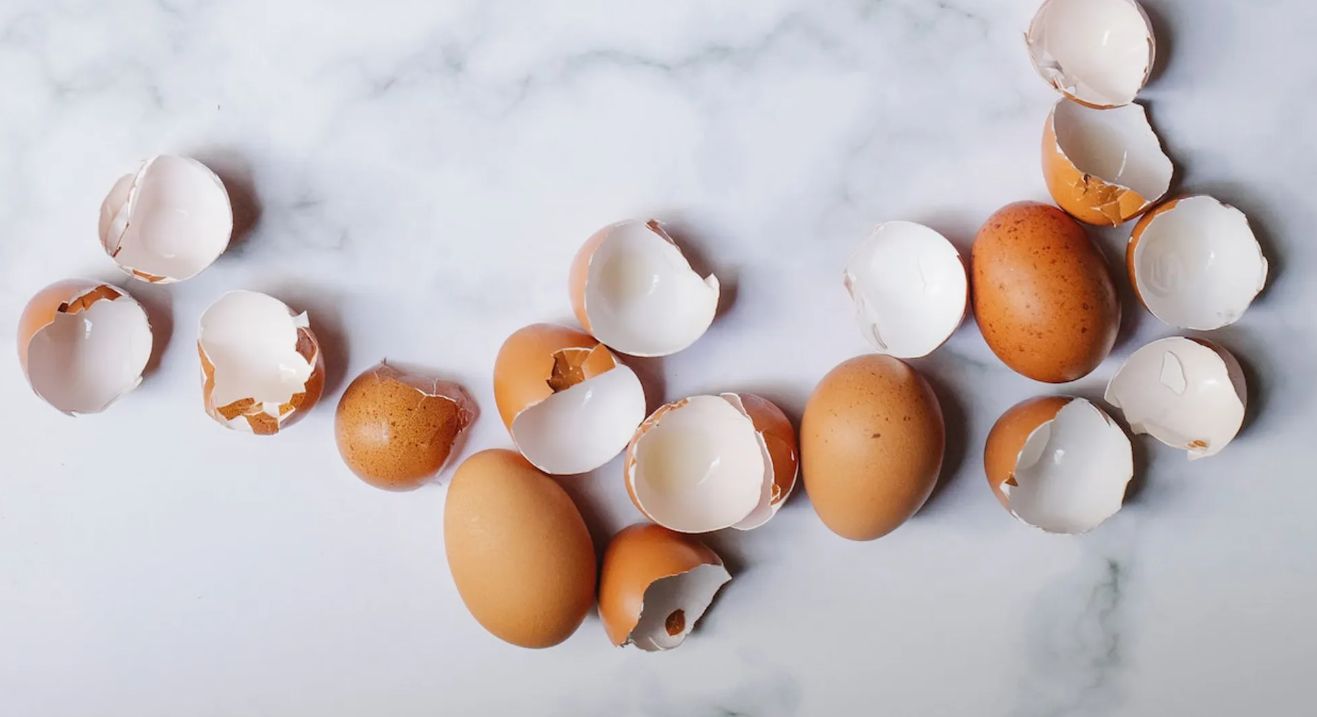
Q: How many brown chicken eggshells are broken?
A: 14